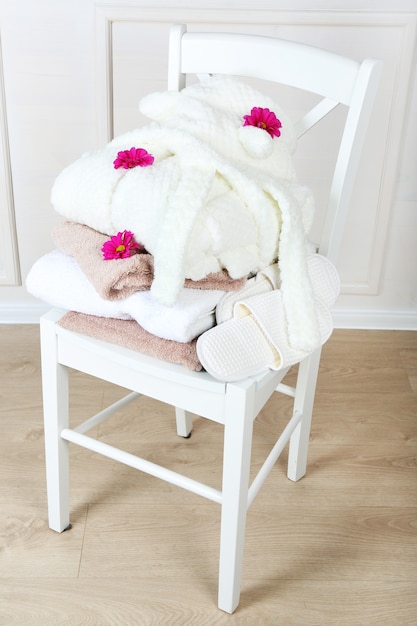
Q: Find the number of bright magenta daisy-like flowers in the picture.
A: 3